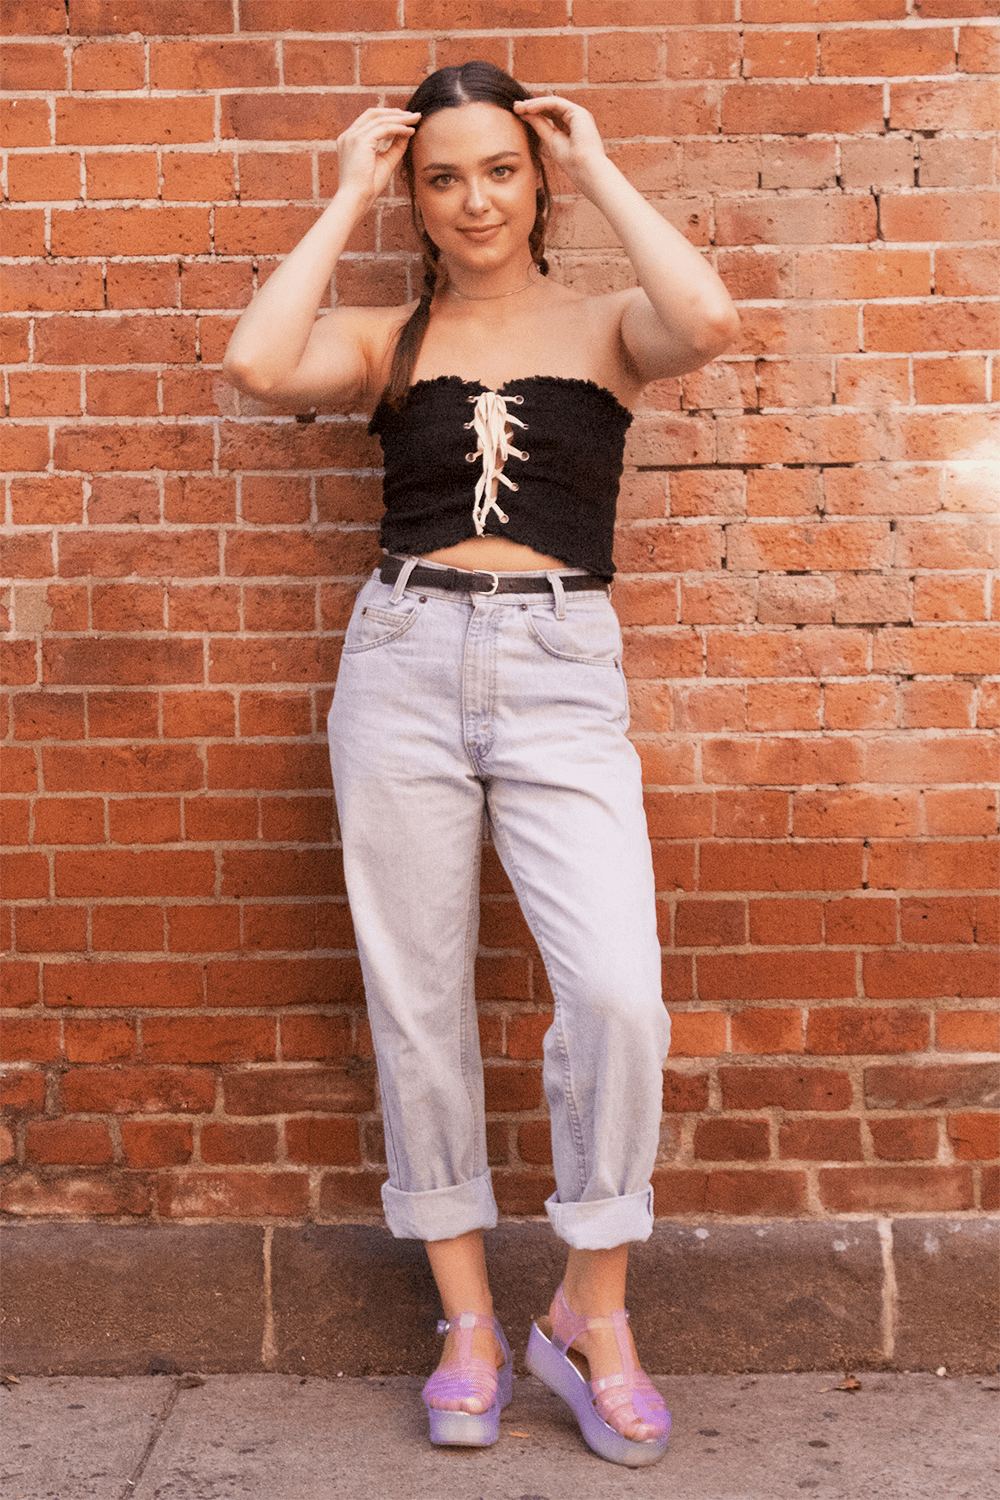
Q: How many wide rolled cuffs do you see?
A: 2